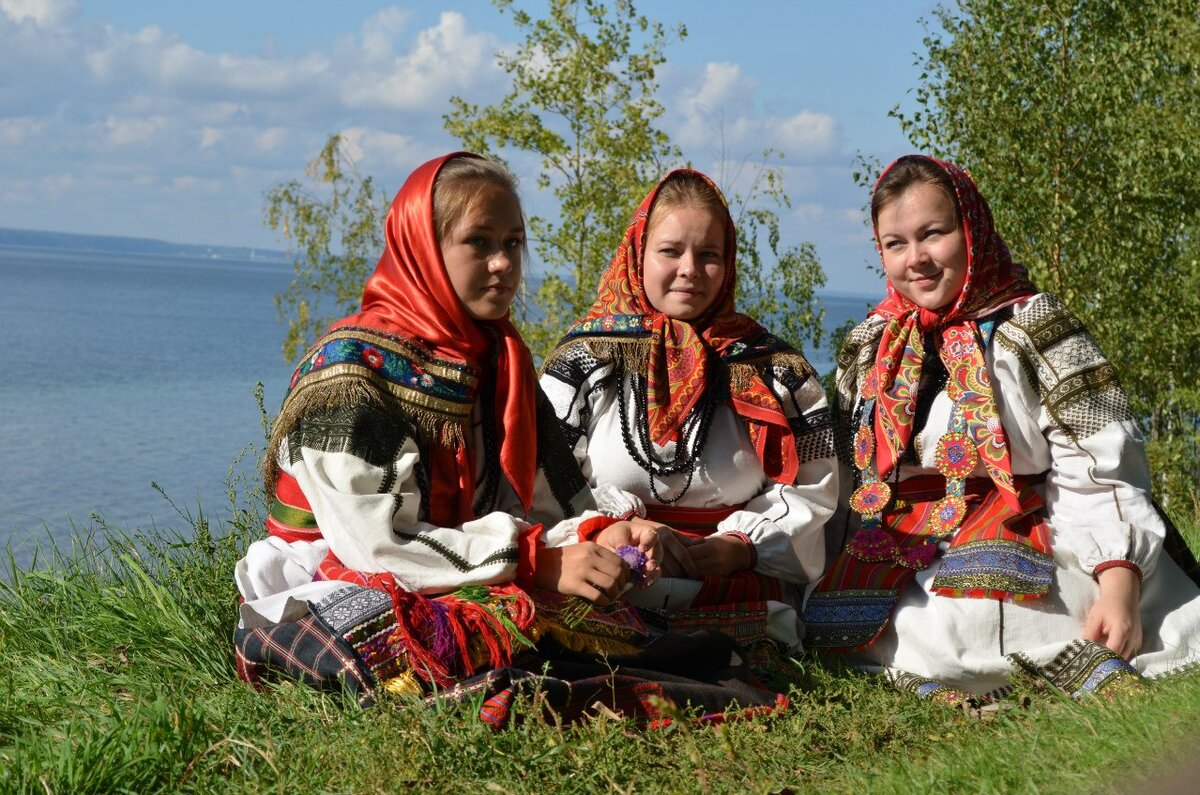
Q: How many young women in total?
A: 3